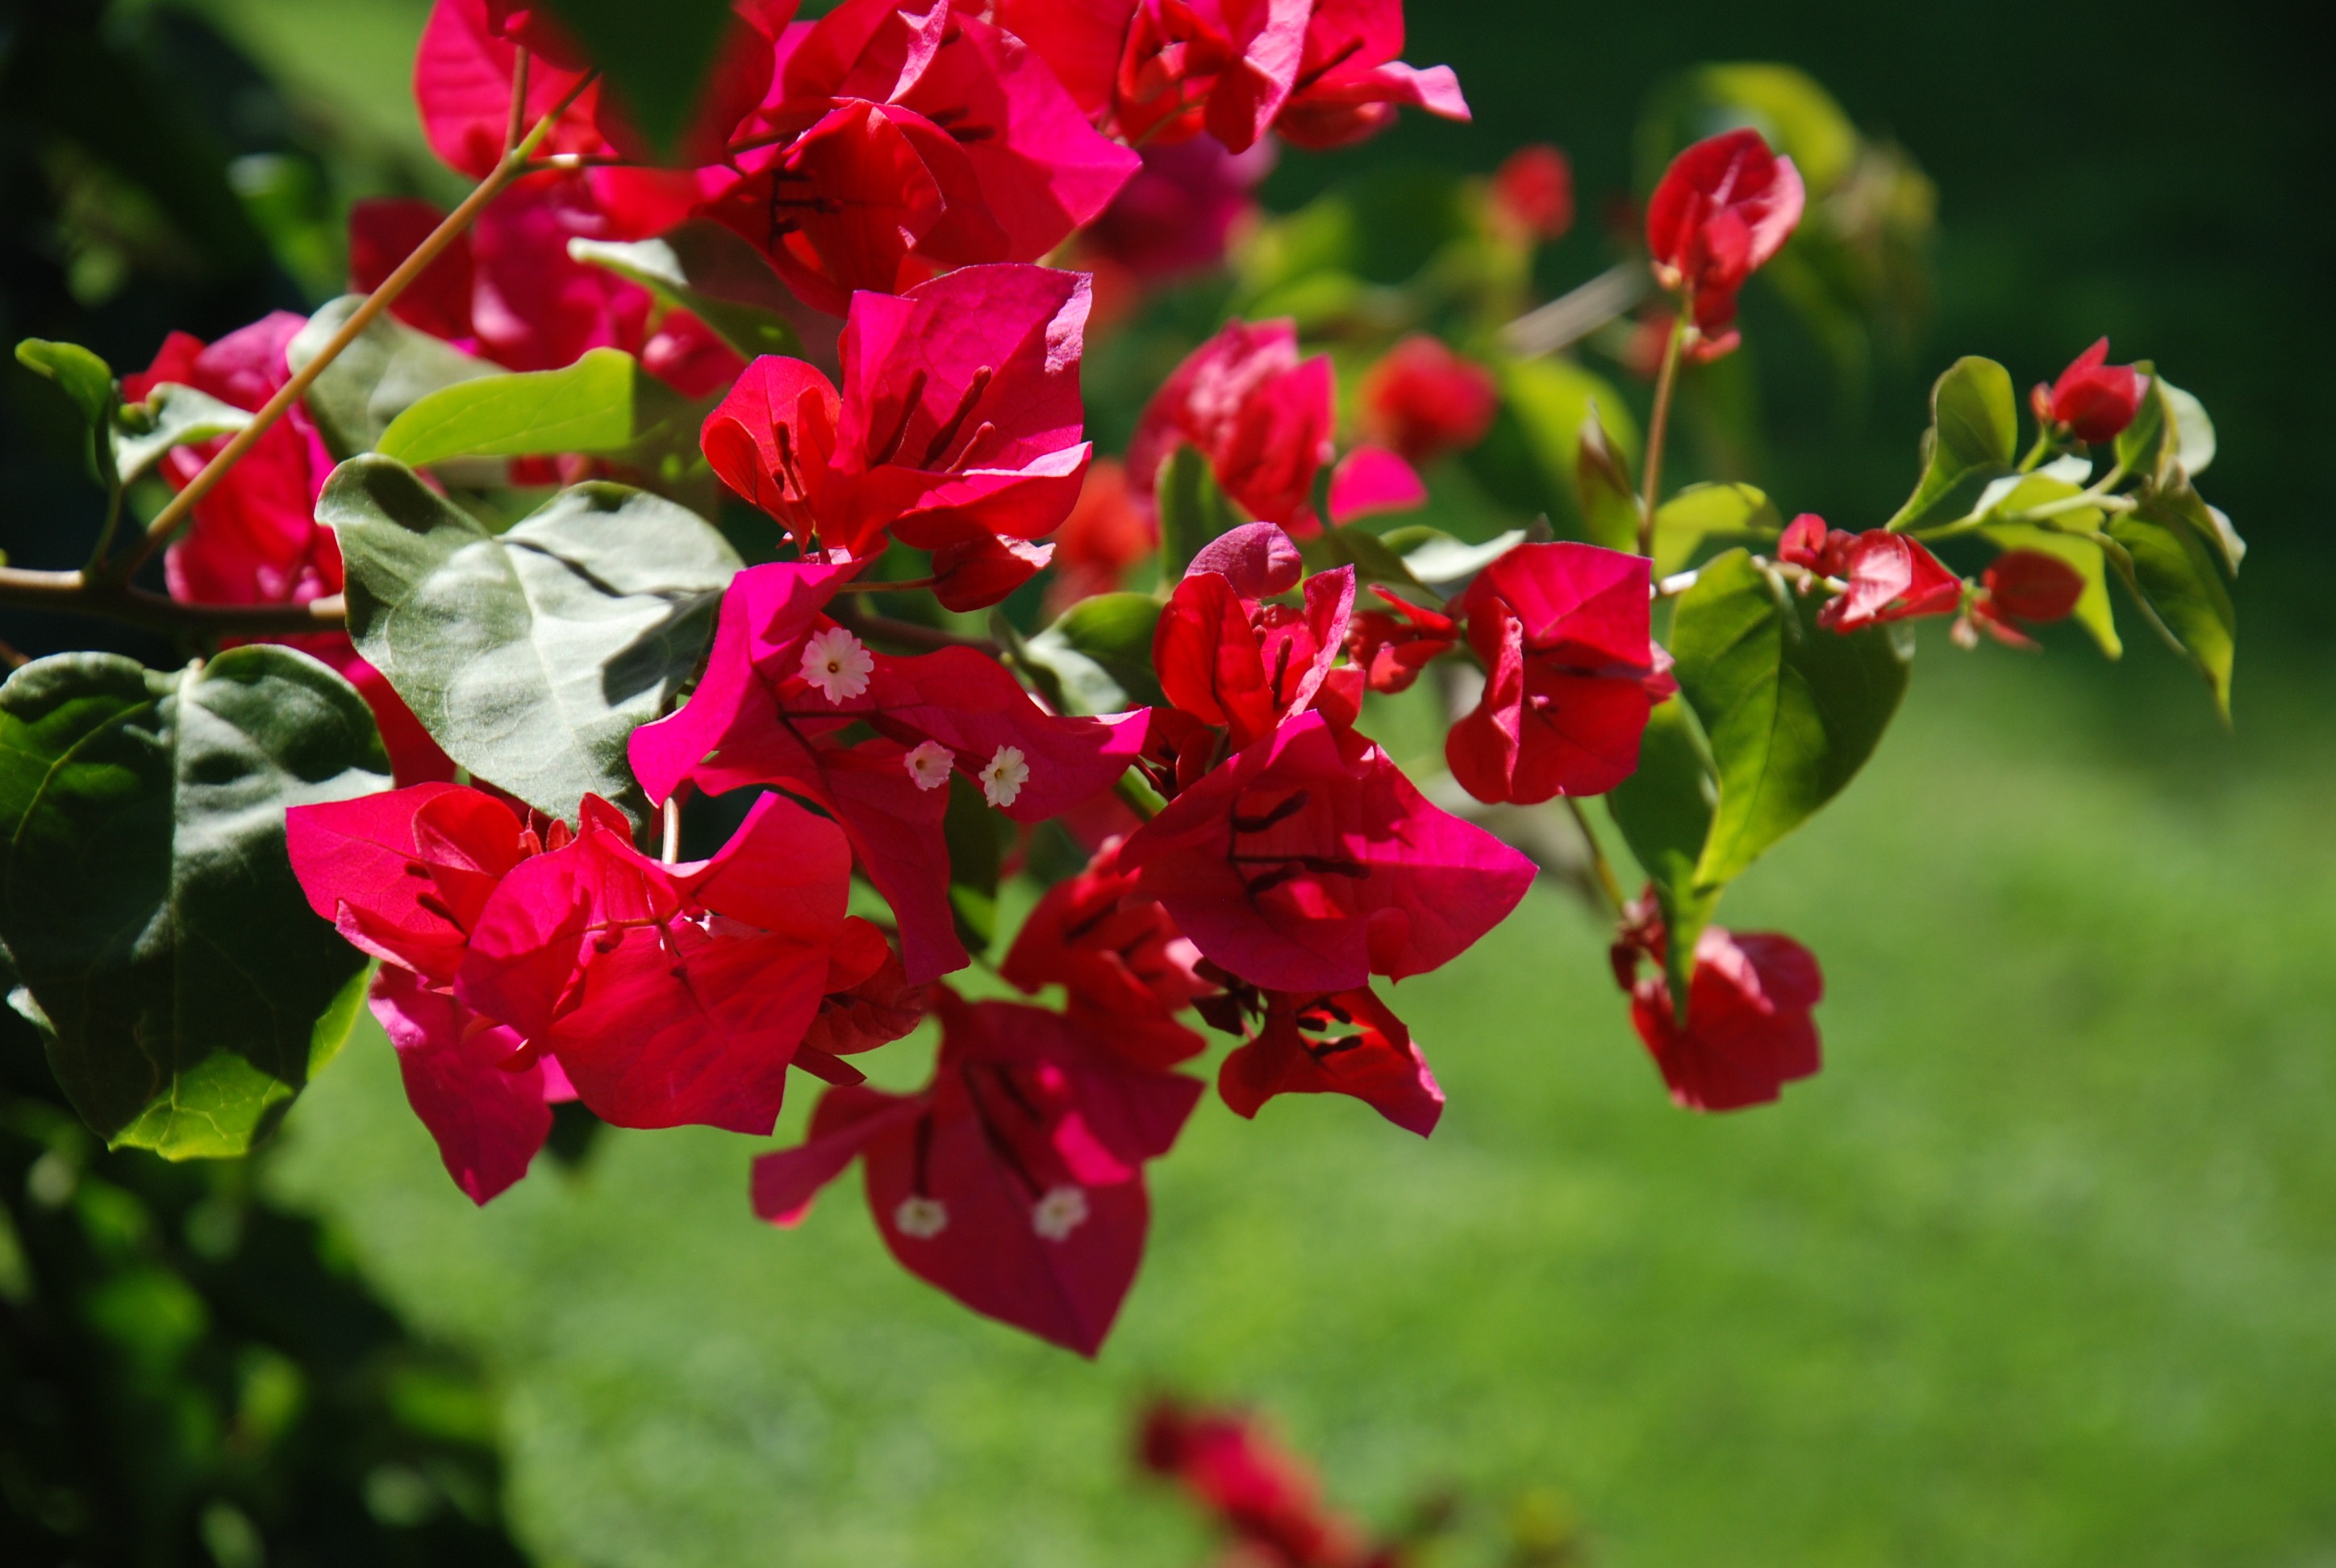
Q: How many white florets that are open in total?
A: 5